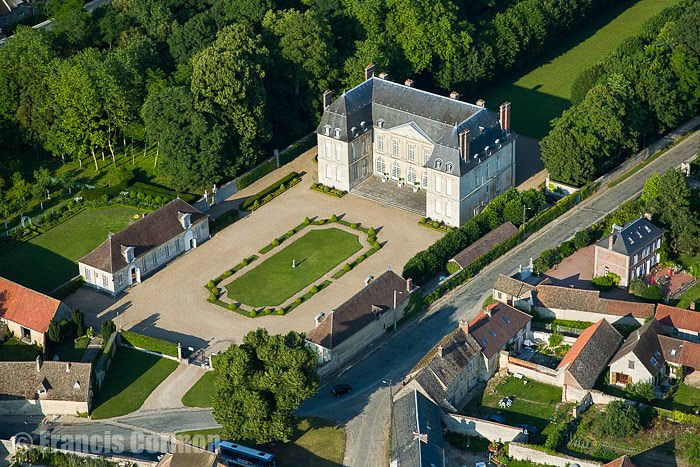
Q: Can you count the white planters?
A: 3